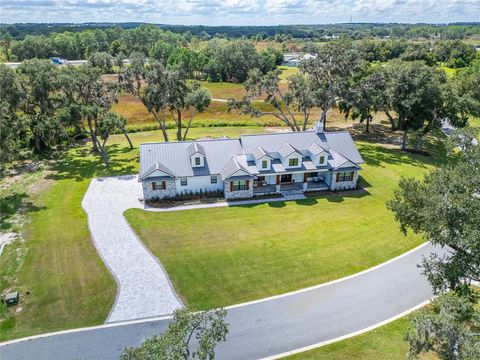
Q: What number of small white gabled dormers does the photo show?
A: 4